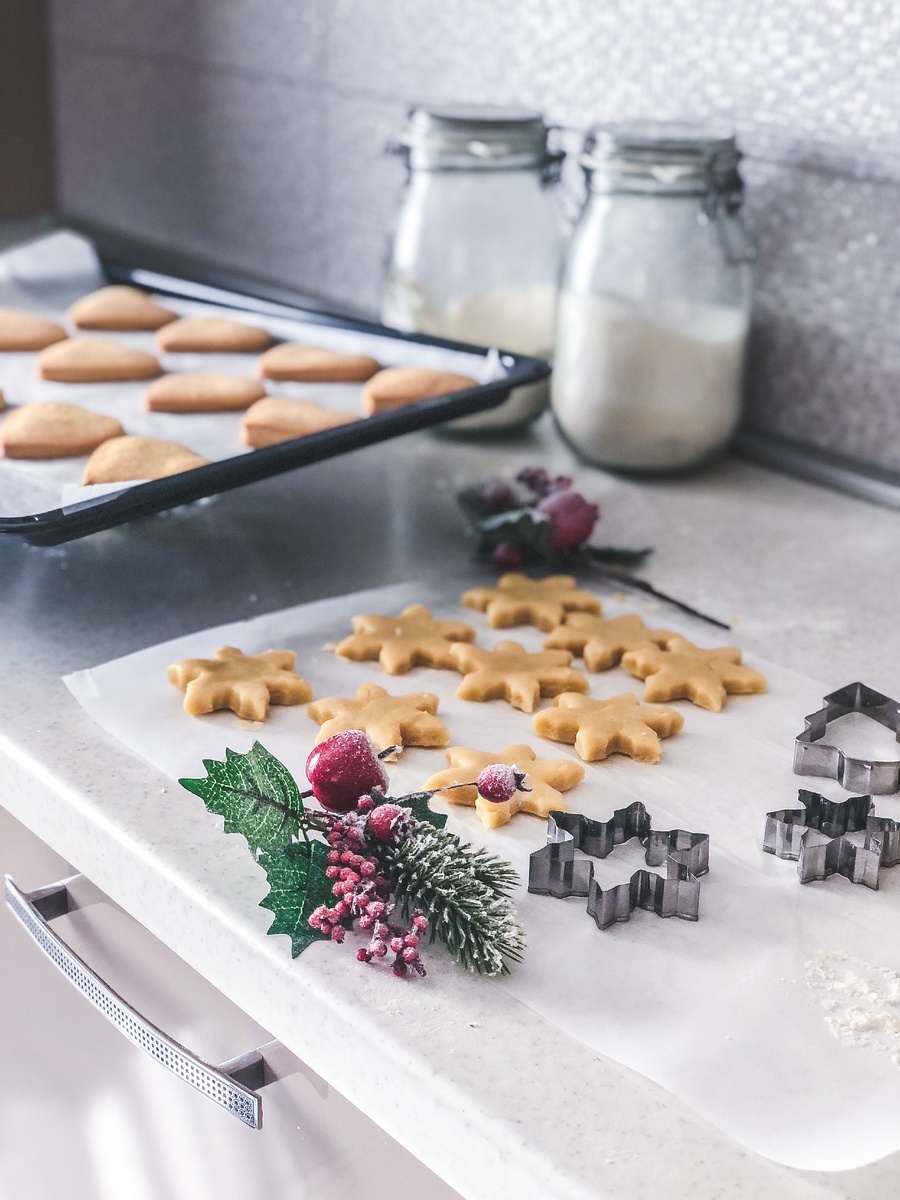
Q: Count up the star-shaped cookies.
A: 9